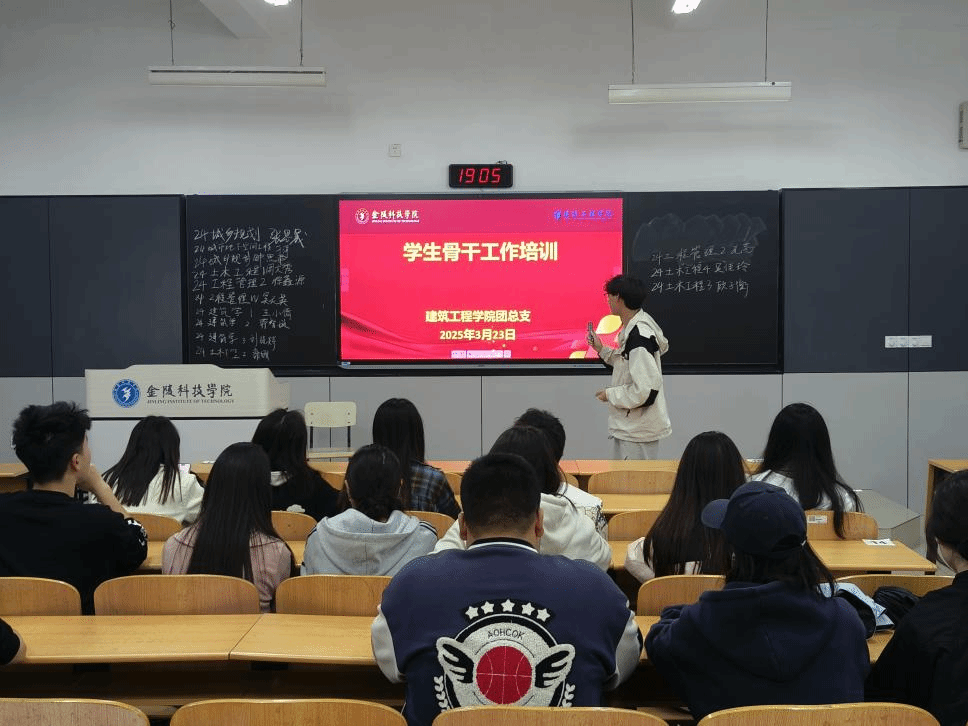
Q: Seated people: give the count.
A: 13